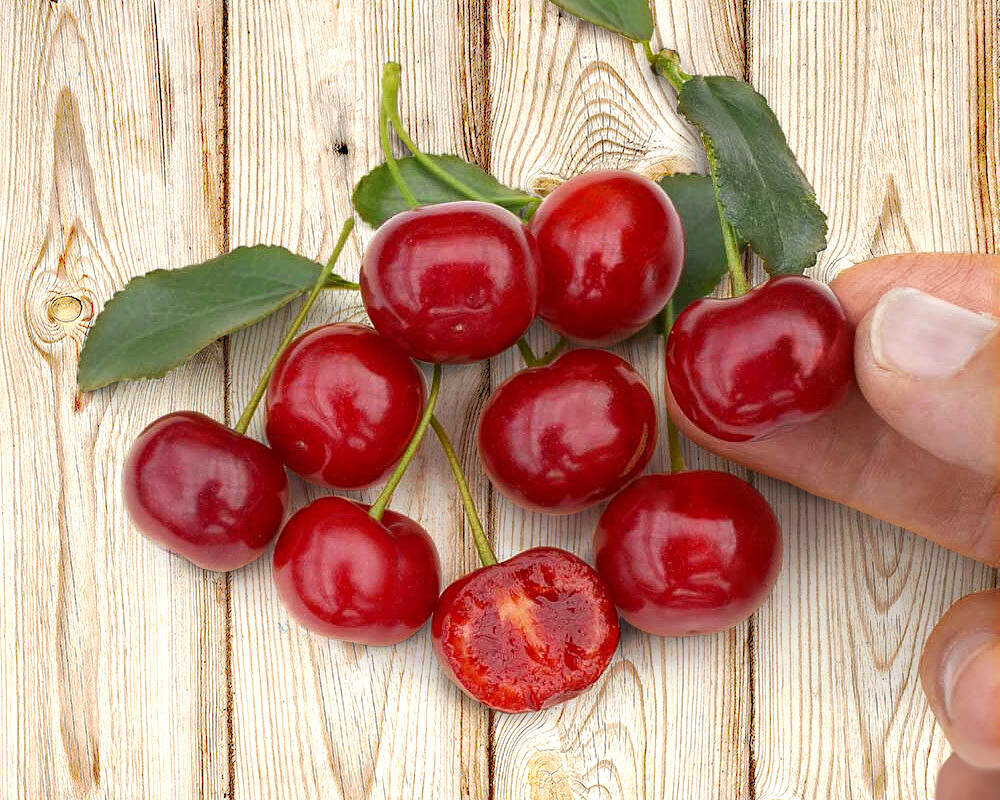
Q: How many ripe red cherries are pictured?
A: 9